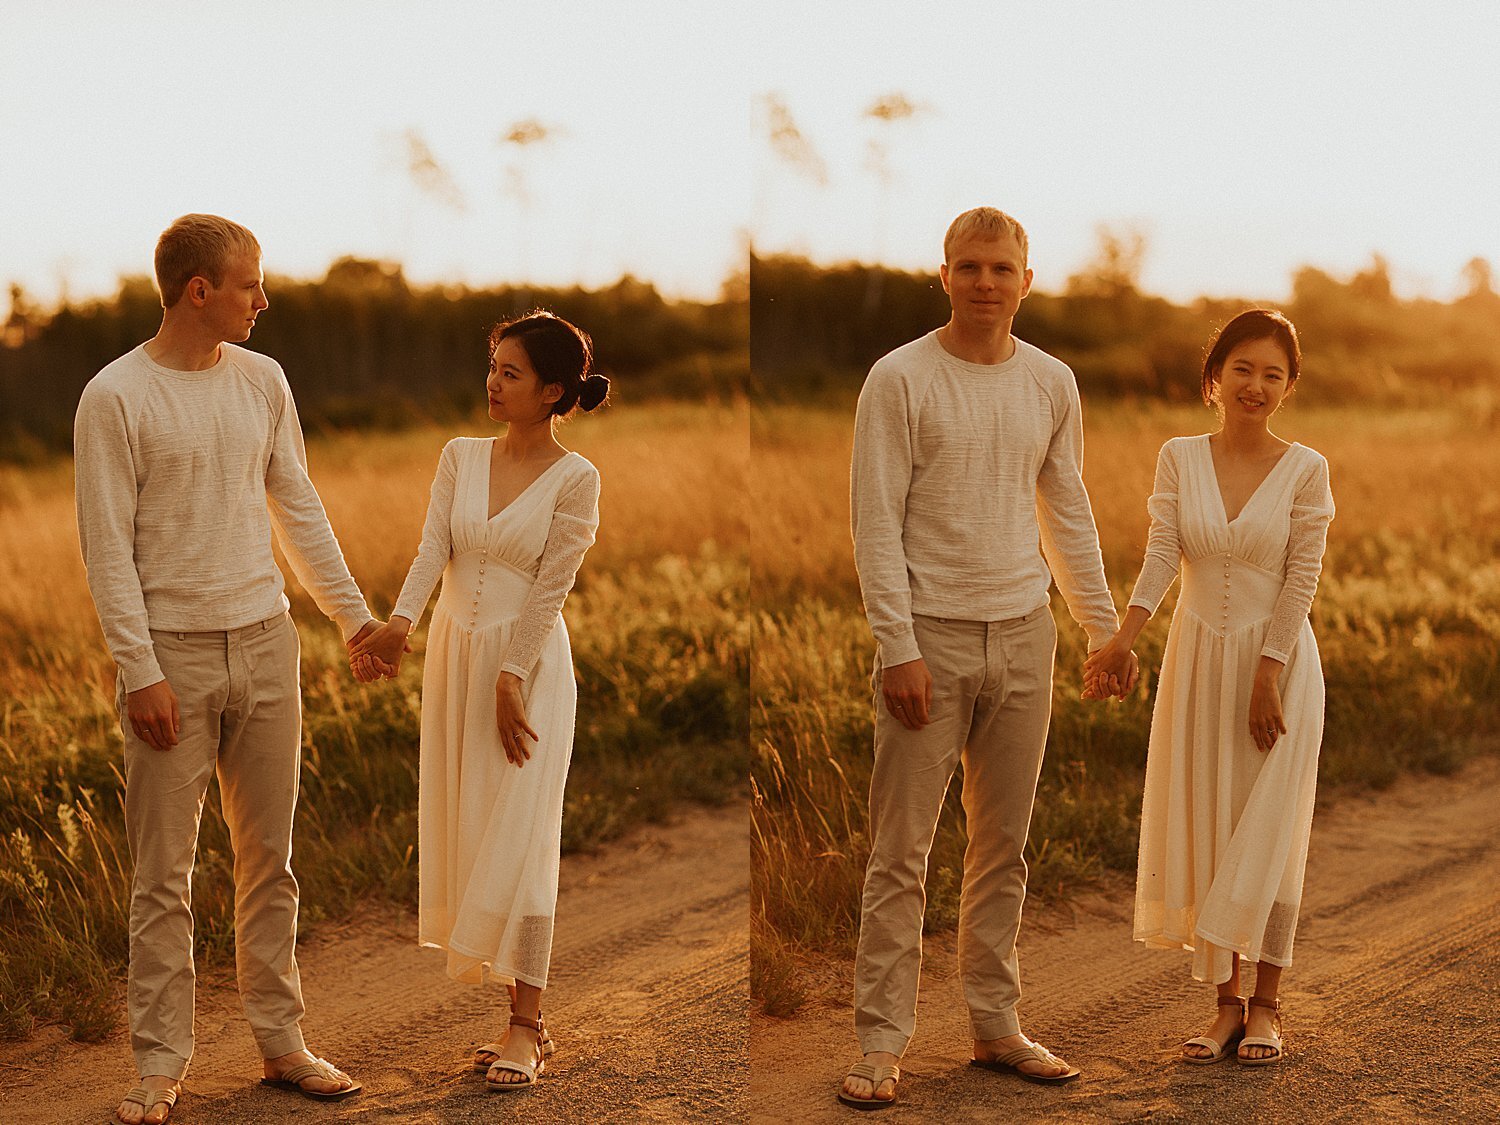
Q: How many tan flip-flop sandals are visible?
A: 4